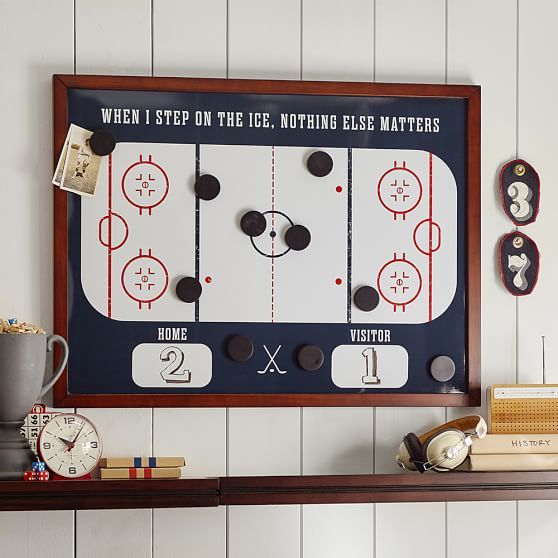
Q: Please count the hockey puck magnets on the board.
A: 10